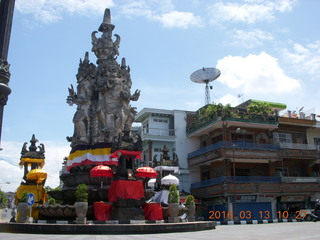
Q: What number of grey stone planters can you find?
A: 4